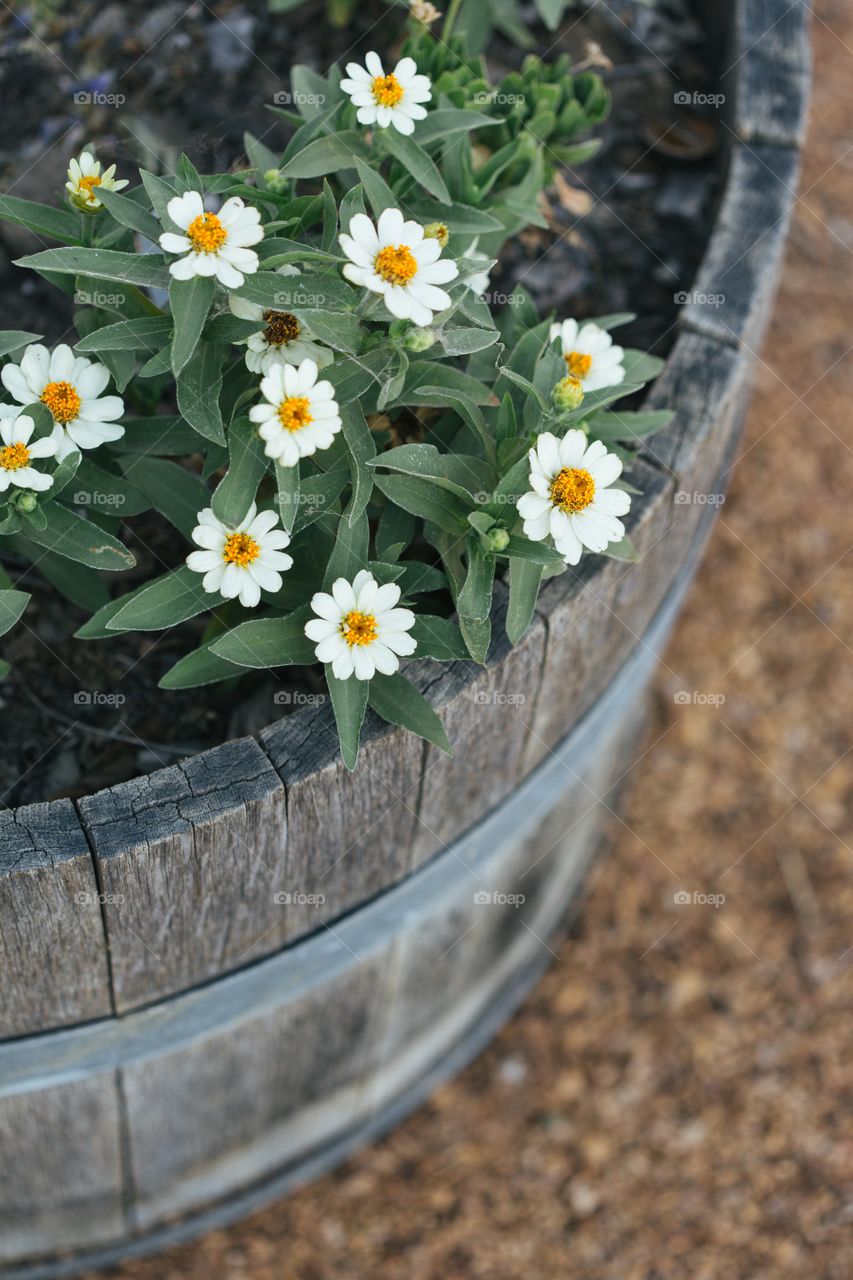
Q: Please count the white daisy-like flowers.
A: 12